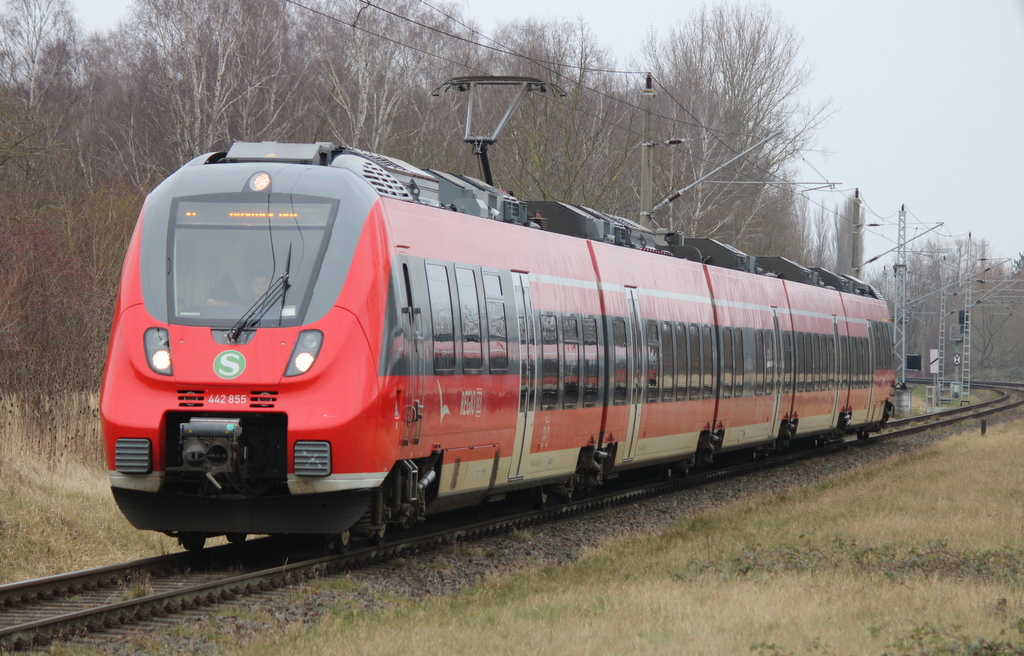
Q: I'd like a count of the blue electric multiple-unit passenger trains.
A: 0